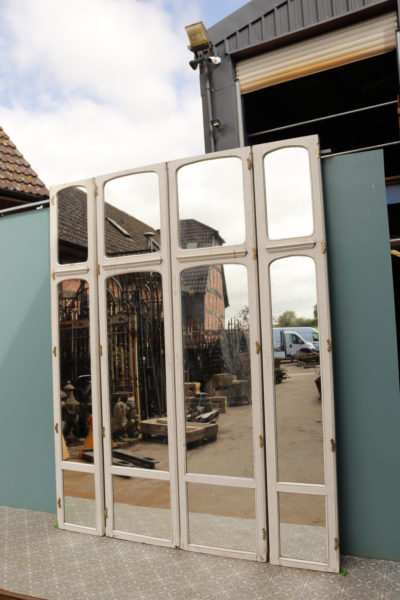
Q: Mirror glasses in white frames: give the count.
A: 12